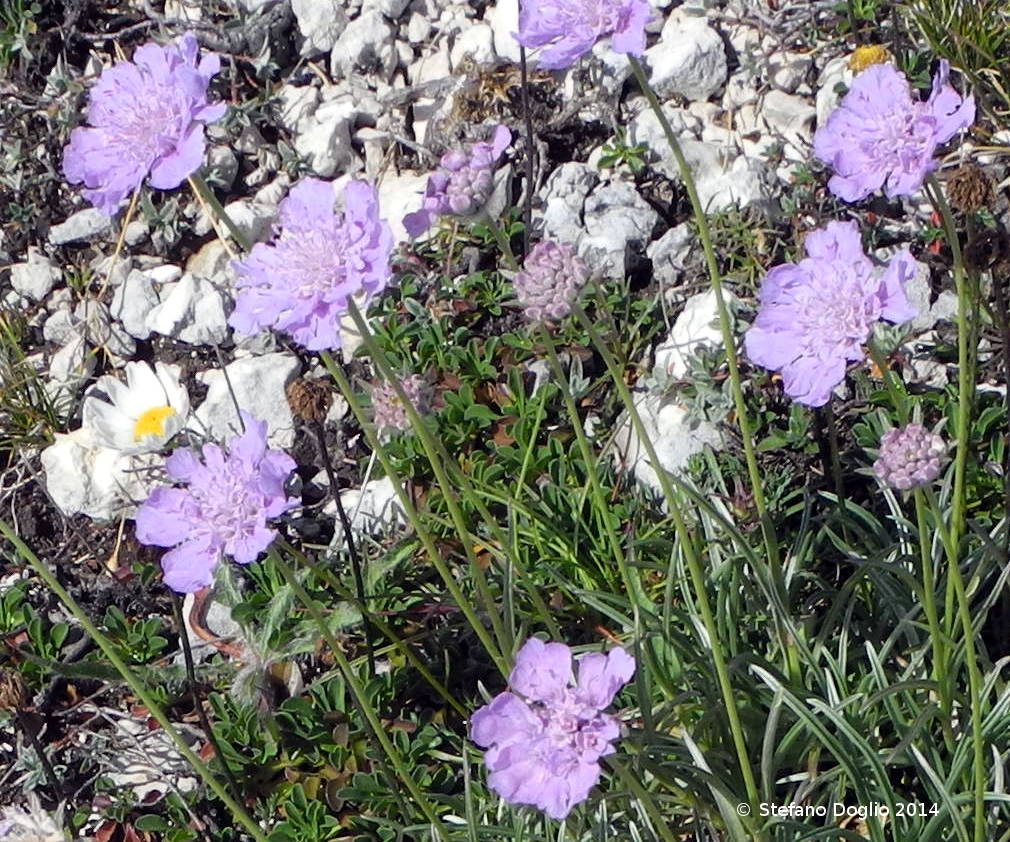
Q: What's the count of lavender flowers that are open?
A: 7